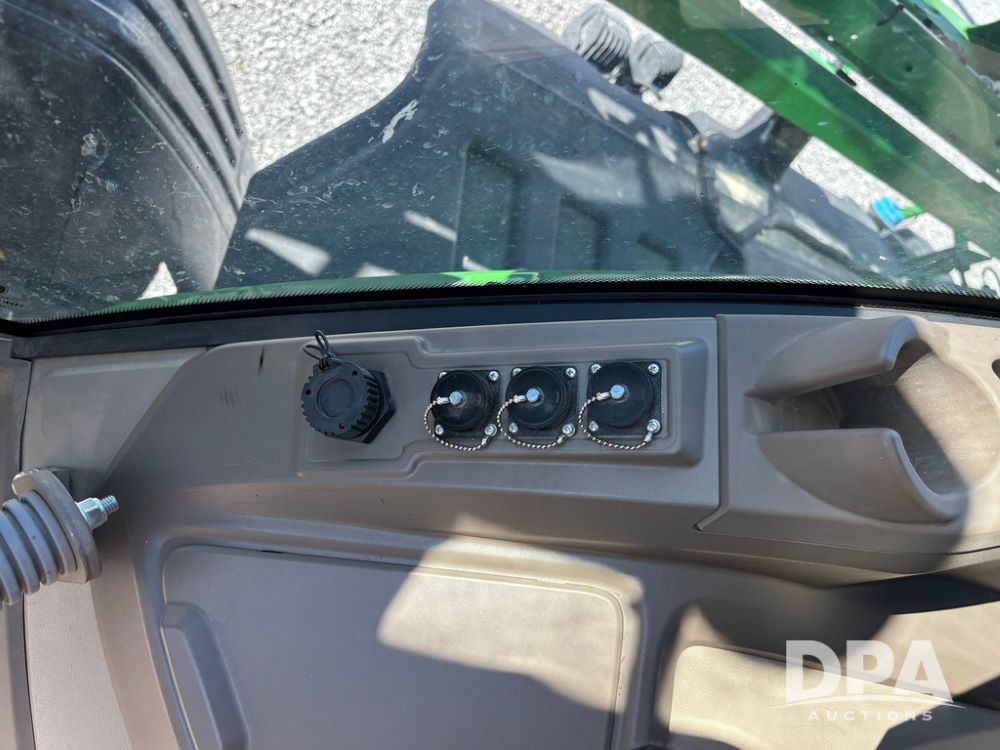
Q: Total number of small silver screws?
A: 12